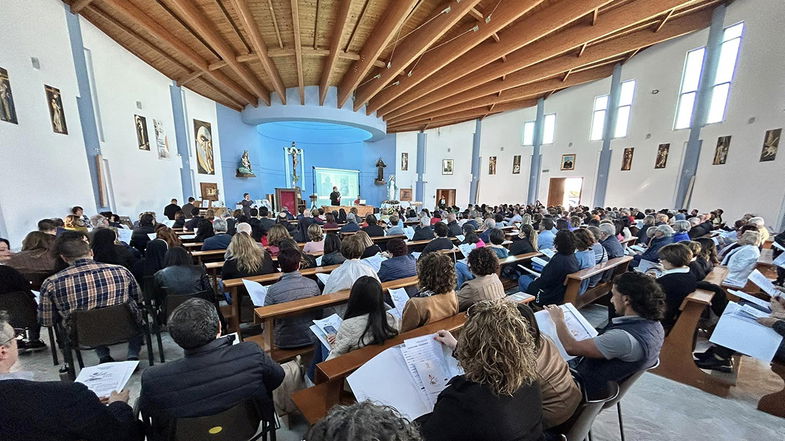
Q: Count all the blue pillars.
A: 7